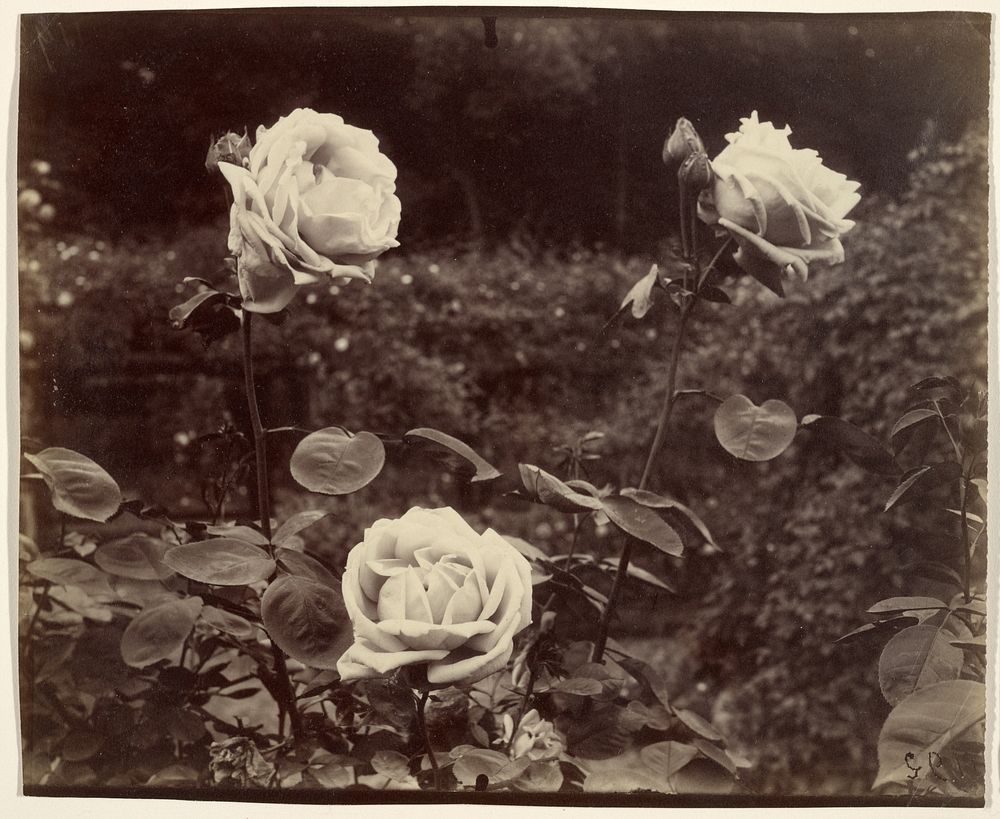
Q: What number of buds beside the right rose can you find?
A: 2